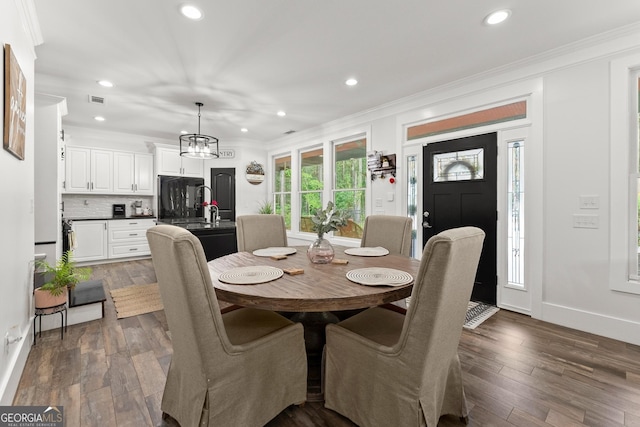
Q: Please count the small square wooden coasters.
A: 3